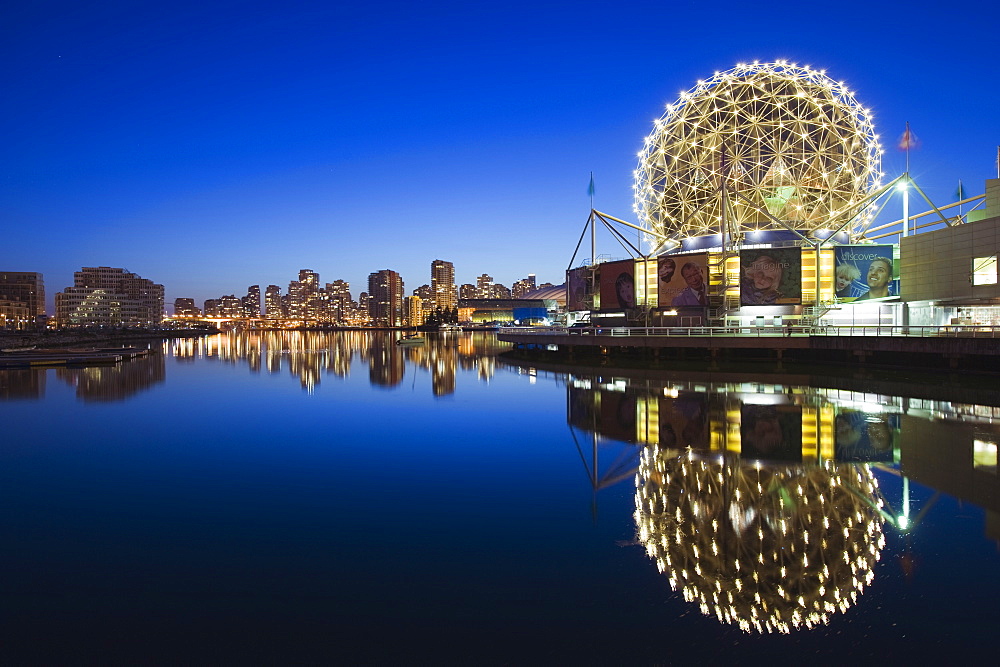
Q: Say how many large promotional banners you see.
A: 5